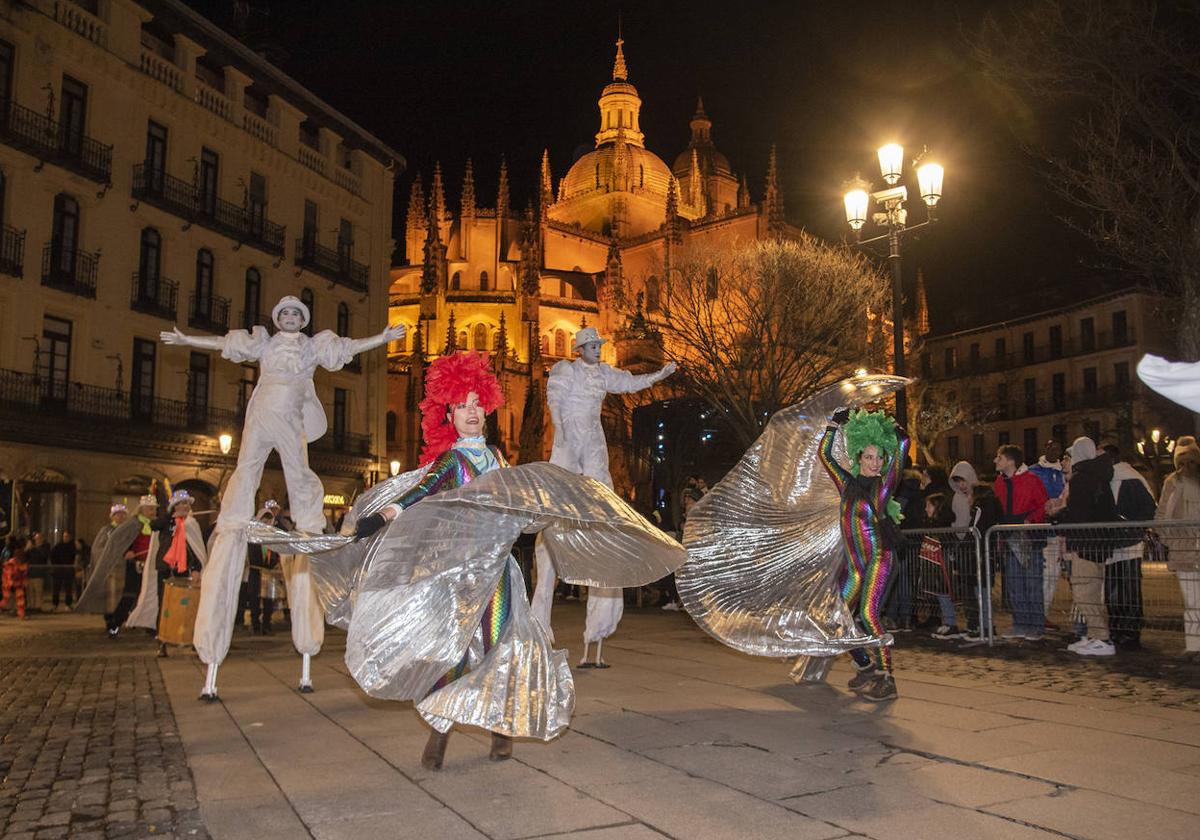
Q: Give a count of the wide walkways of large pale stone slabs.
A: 1